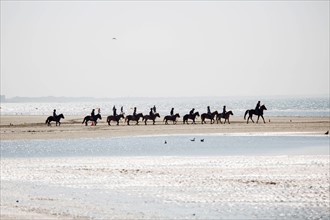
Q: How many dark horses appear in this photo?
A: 10